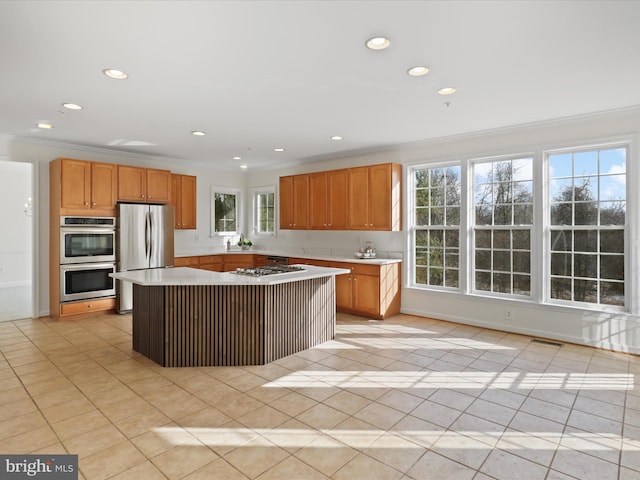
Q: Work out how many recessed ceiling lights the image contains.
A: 11